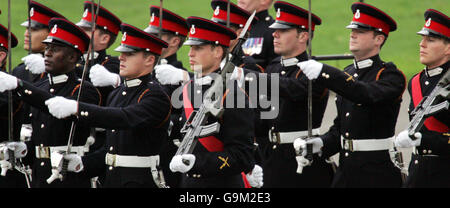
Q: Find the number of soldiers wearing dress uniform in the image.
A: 12